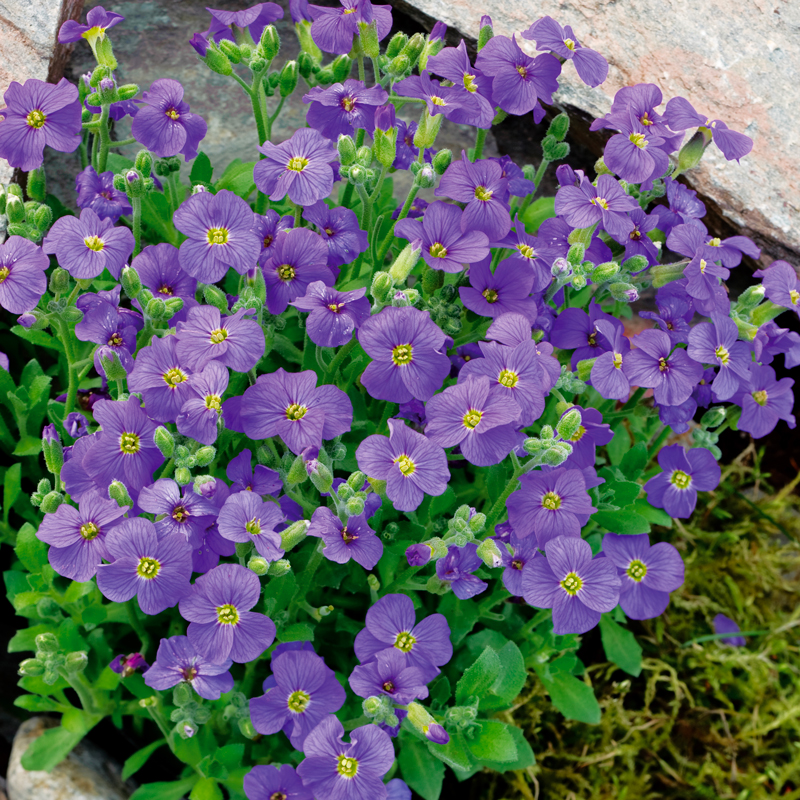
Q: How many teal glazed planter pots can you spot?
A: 0